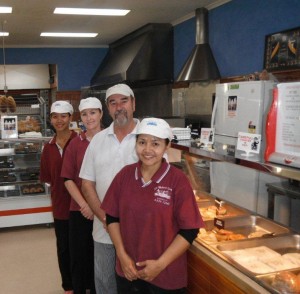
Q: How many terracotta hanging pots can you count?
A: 0